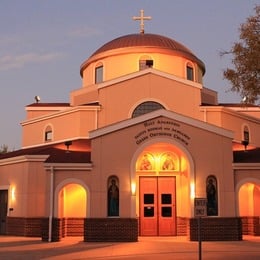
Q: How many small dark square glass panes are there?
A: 4